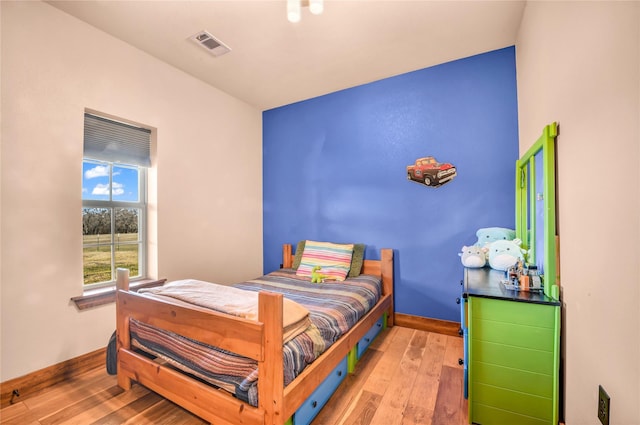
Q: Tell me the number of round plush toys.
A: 3